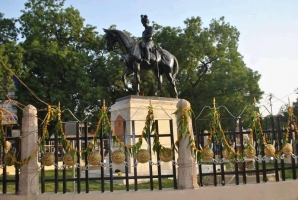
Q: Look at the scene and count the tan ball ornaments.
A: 12